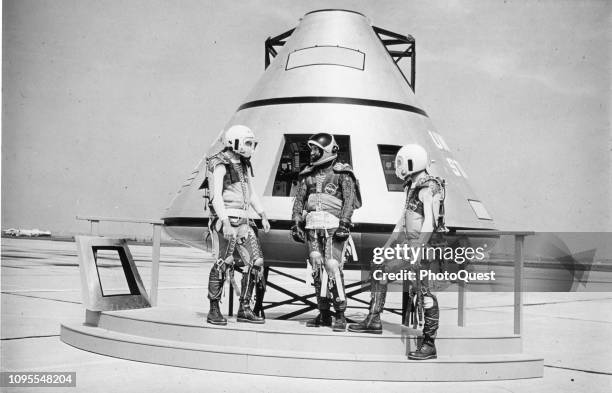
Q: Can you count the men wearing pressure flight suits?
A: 3